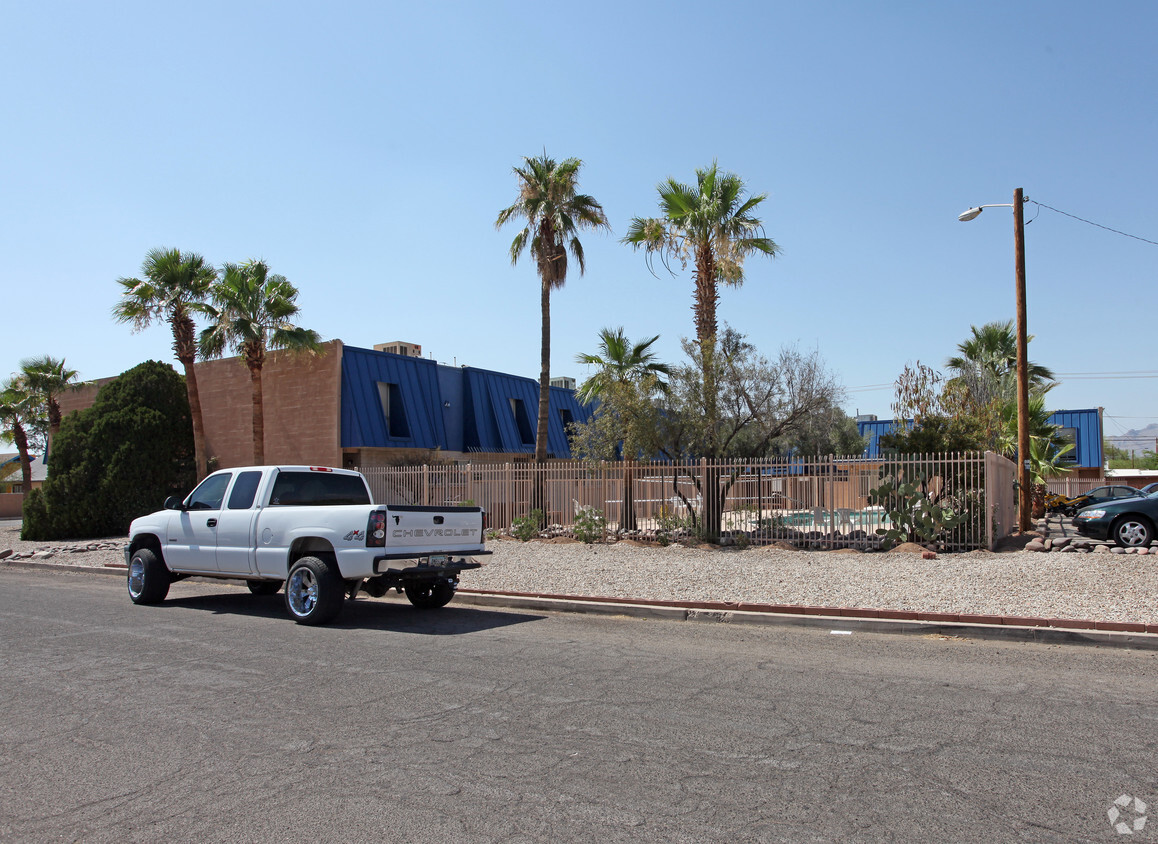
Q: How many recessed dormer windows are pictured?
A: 4